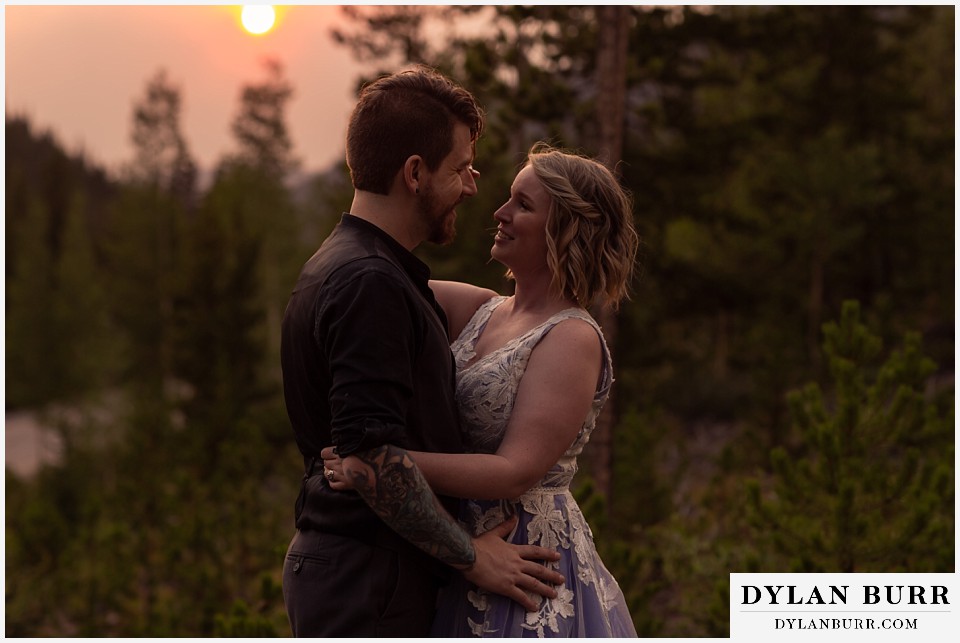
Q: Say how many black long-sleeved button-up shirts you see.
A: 1